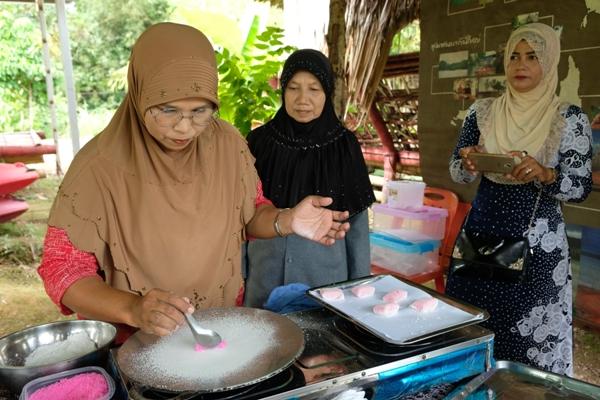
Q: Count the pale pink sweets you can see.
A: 5